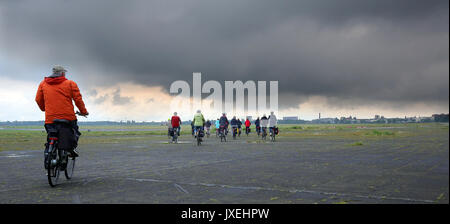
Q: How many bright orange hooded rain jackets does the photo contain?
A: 1